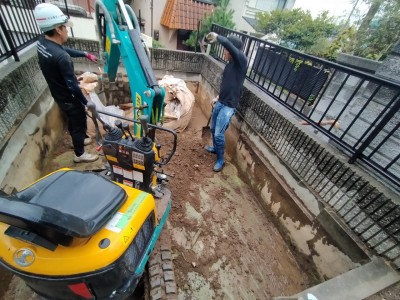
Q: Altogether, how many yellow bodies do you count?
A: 1